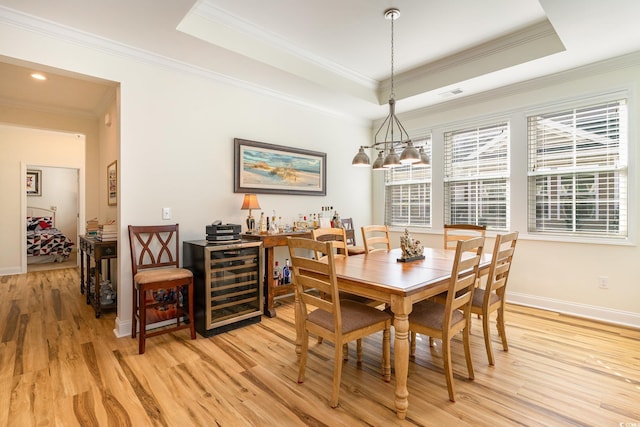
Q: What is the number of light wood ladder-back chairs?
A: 6